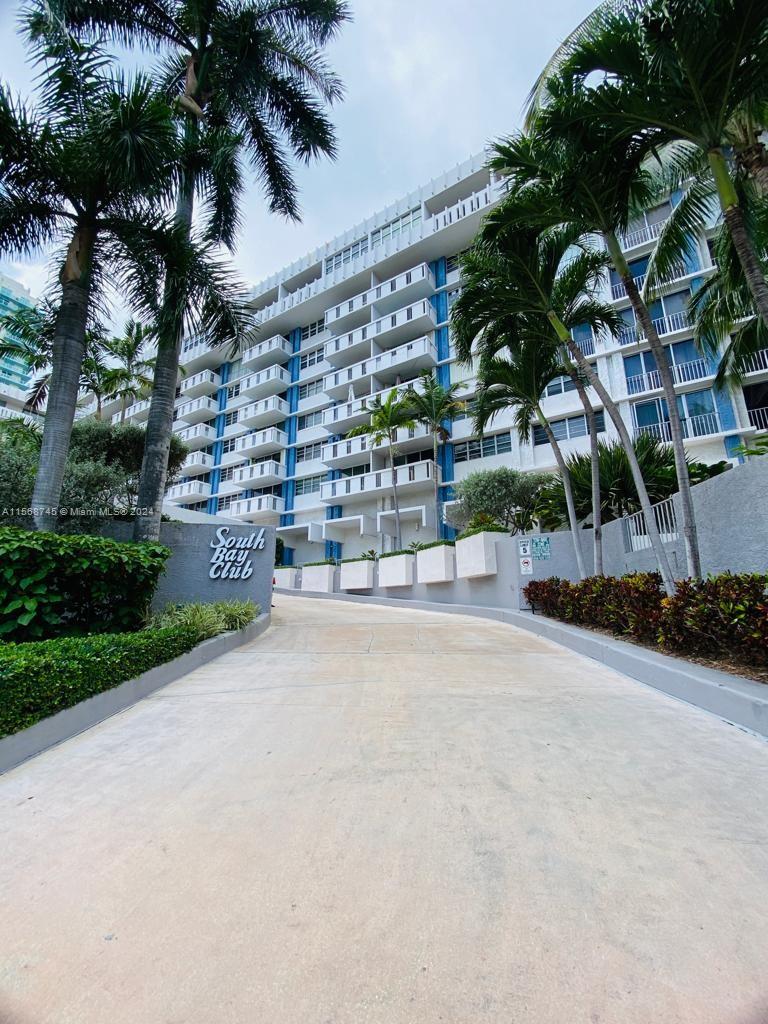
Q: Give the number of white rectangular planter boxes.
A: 6